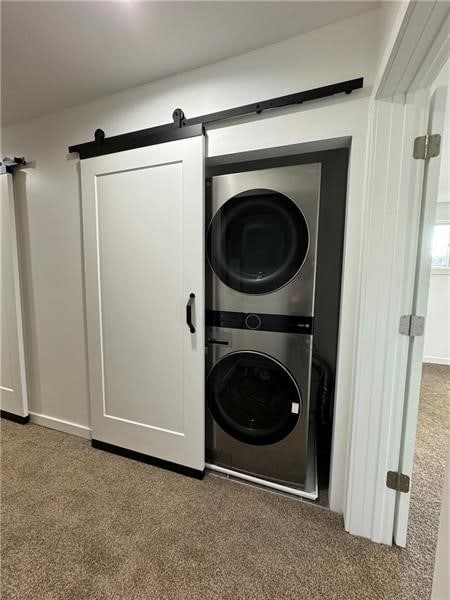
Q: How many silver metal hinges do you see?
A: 3